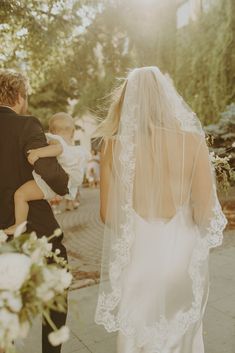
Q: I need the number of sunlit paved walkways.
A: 1